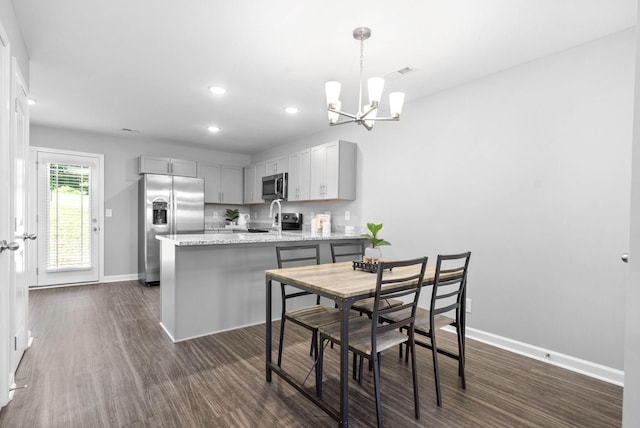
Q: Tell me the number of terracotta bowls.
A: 0